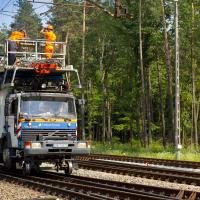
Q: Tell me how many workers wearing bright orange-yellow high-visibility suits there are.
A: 2